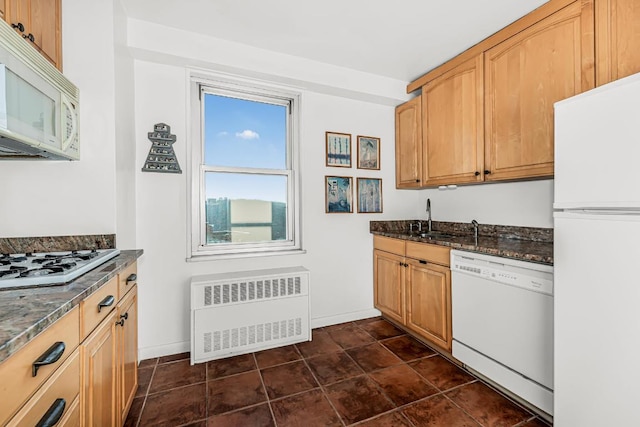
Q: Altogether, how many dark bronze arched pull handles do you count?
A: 4